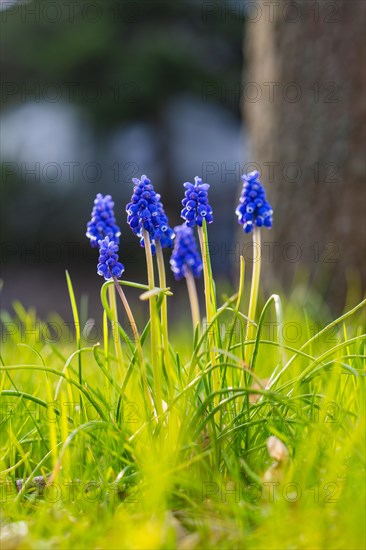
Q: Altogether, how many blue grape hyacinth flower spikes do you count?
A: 7